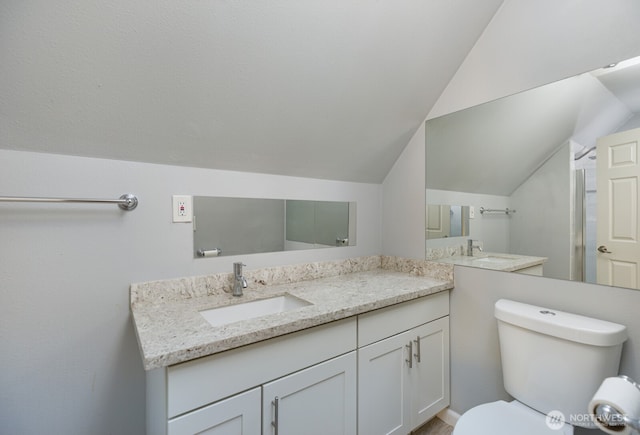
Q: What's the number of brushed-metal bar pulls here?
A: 3